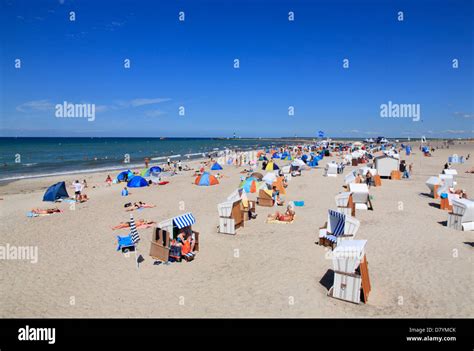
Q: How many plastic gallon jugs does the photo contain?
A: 0